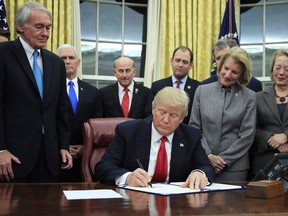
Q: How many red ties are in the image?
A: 3